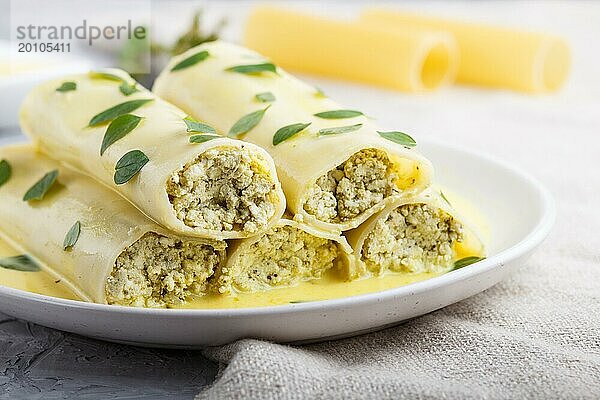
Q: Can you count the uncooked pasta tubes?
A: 2